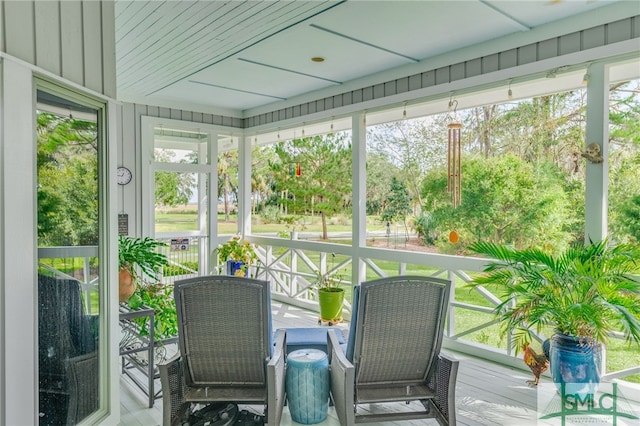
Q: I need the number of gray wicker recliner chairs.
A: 2